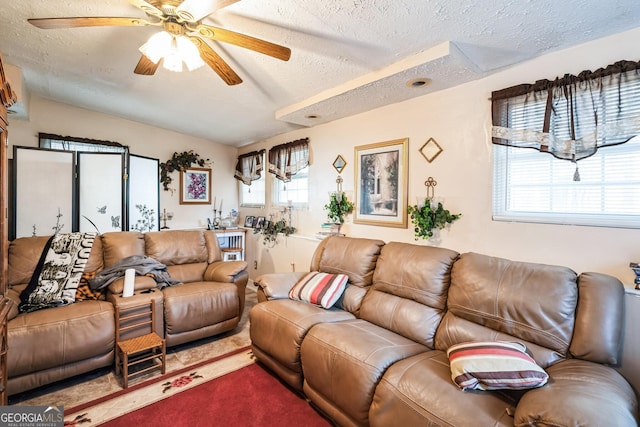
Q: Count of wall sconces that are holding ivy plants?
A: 2